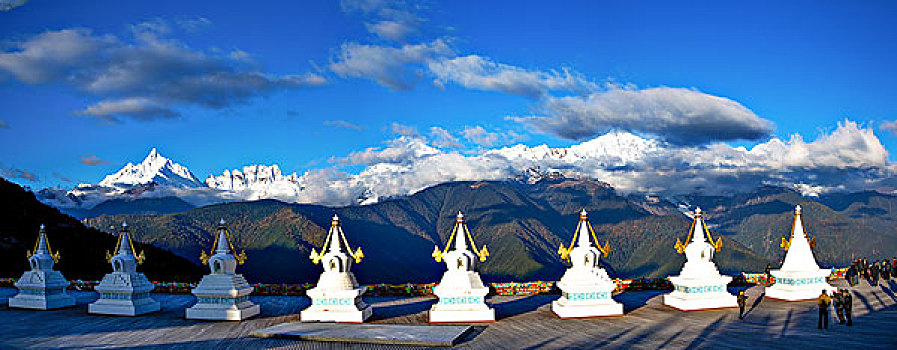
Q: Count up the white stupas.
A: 8